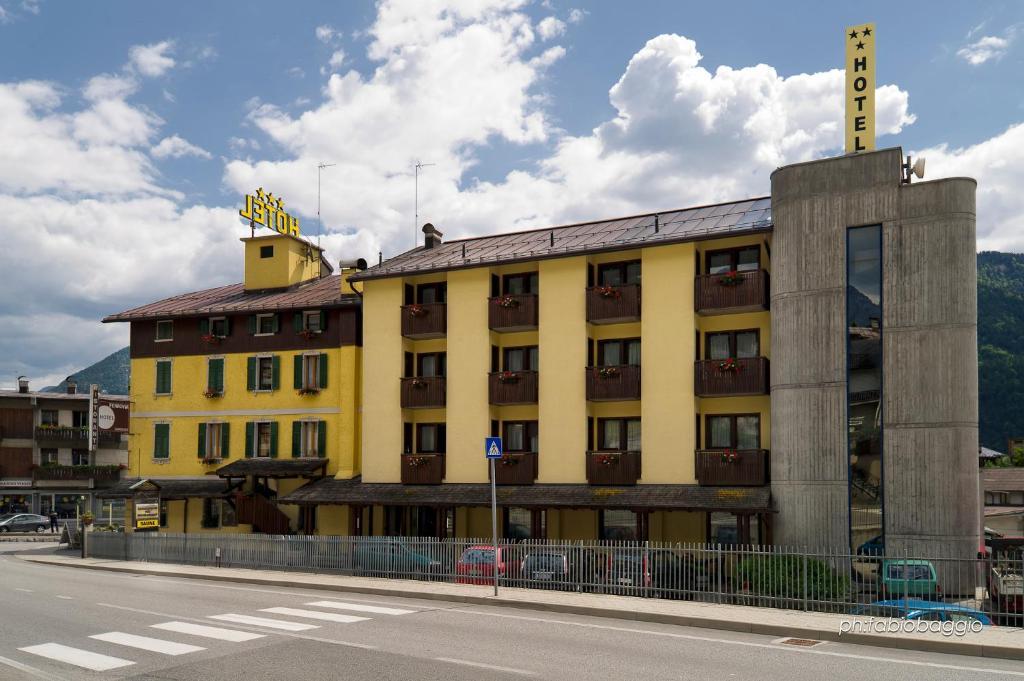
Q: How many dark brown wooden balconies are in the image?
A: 12